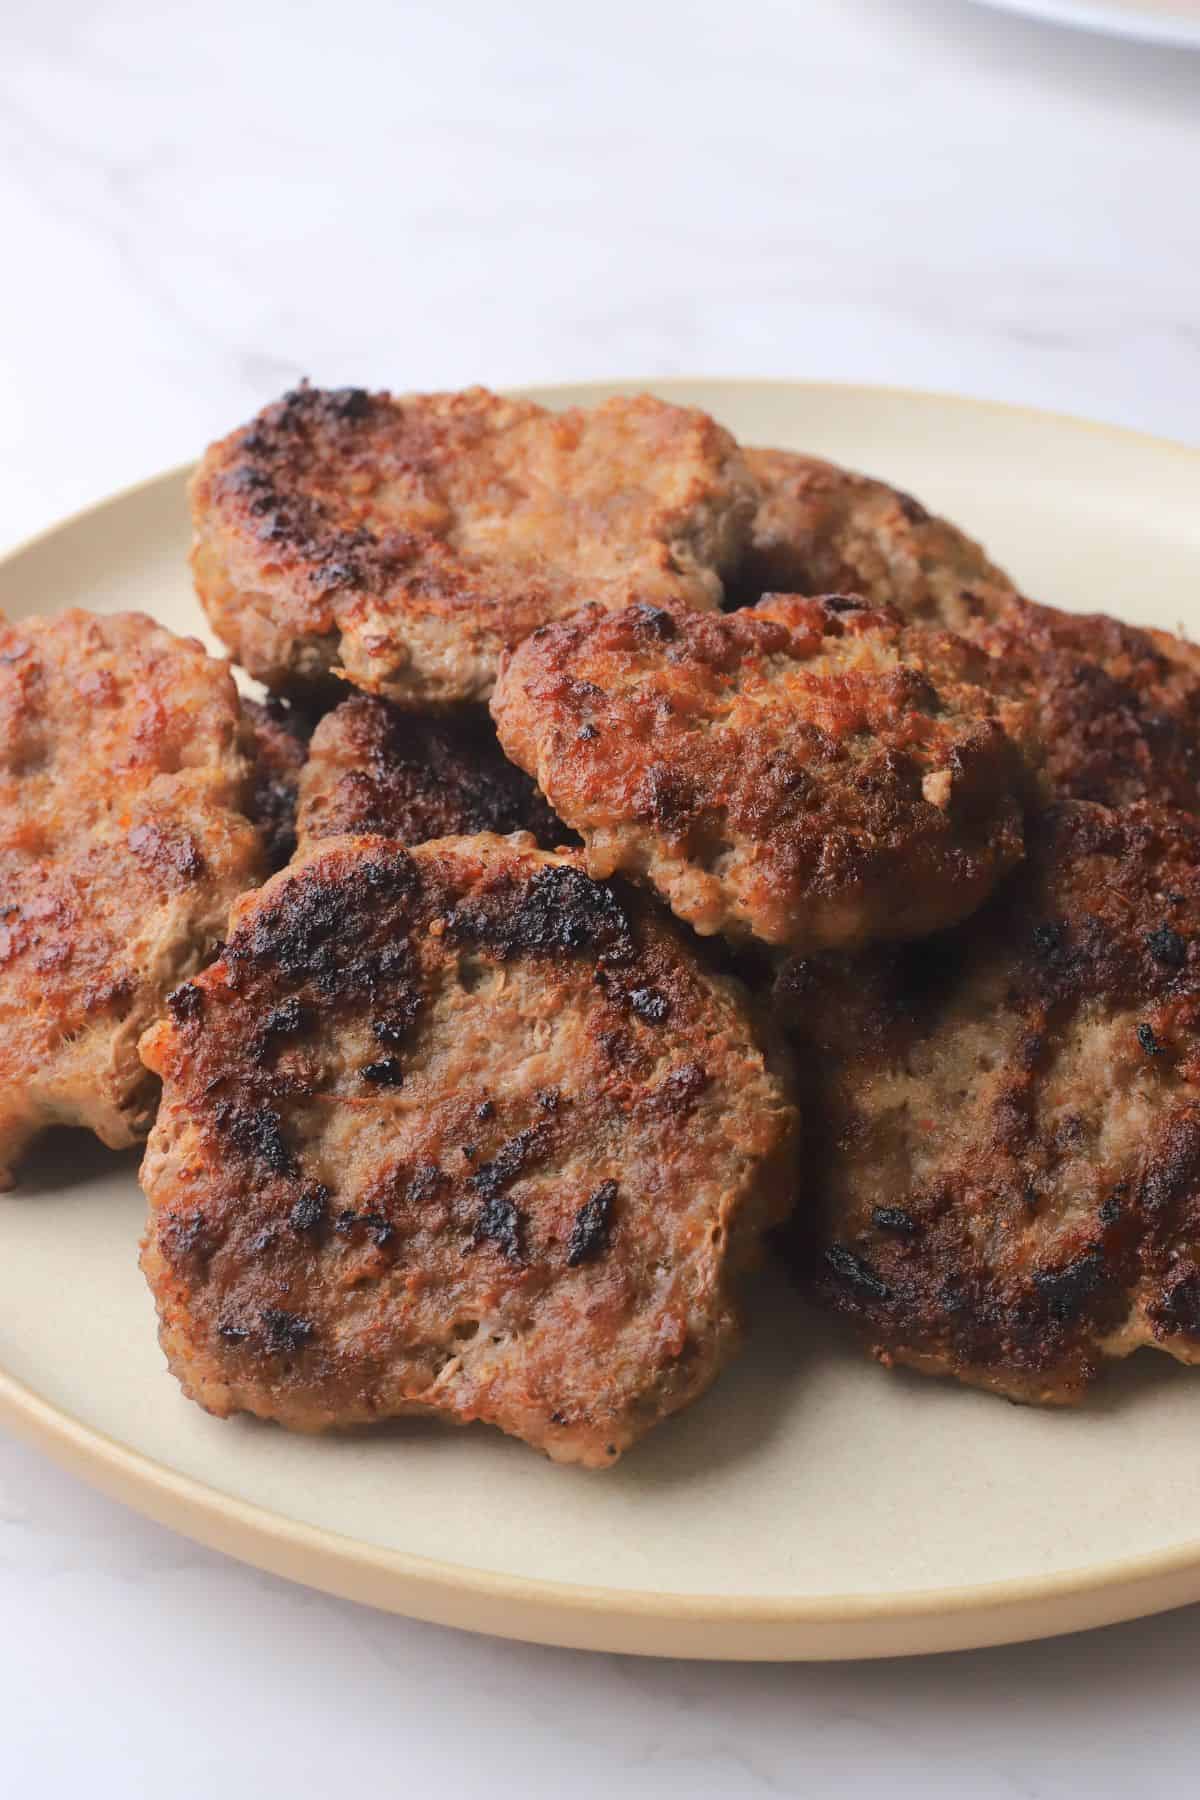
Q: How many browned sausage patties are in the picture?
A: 8